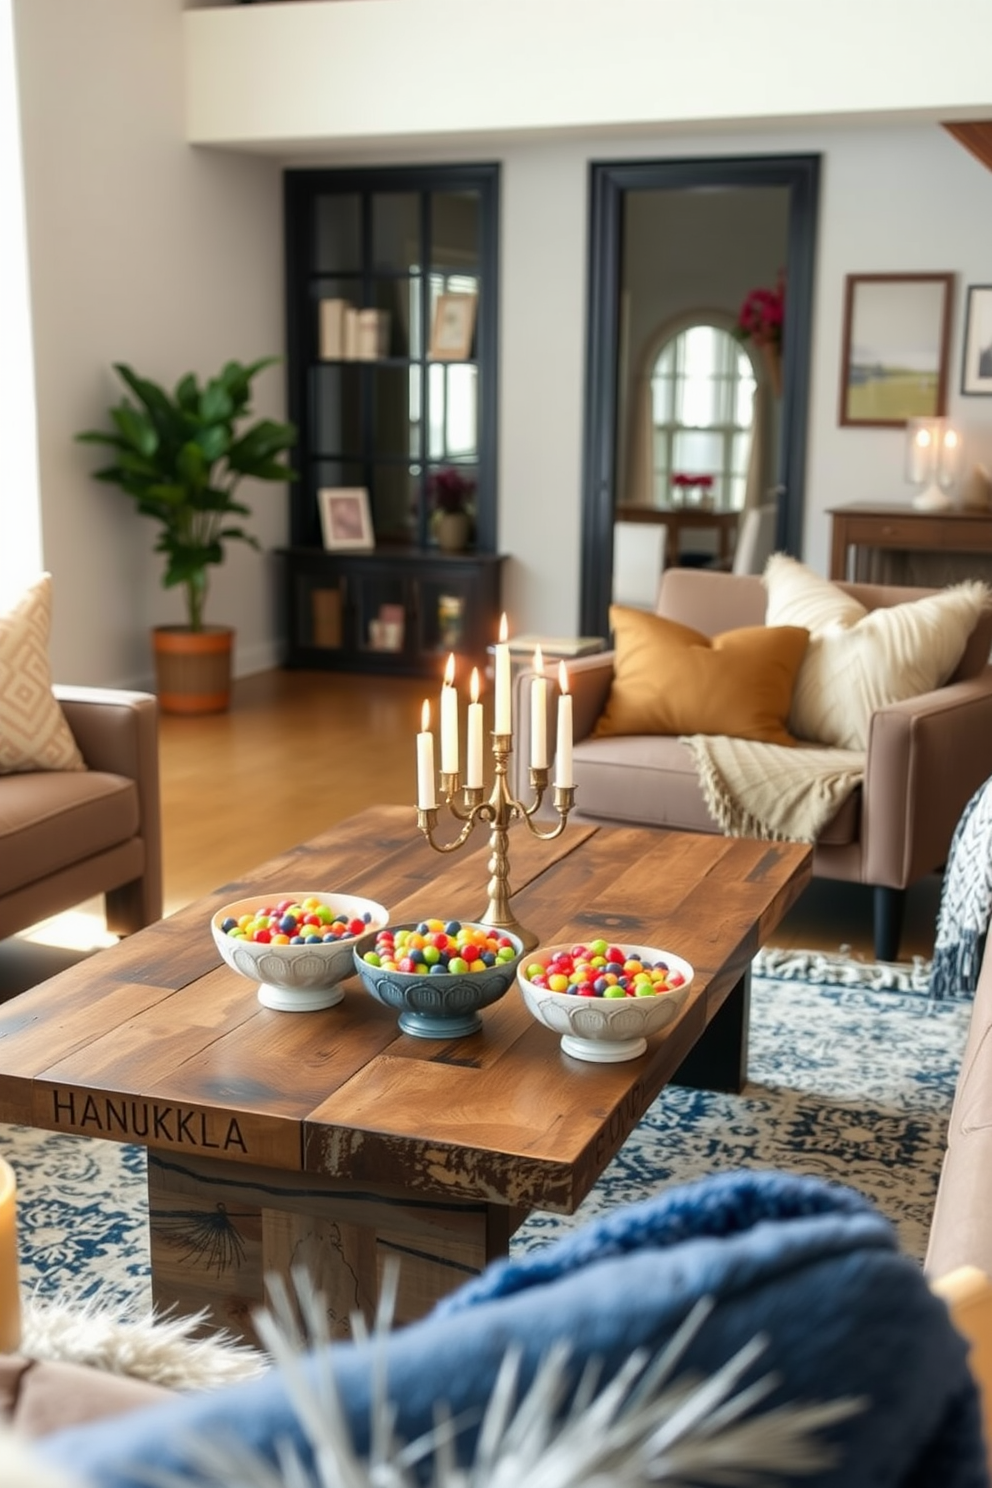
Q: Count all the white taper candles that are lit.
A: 6